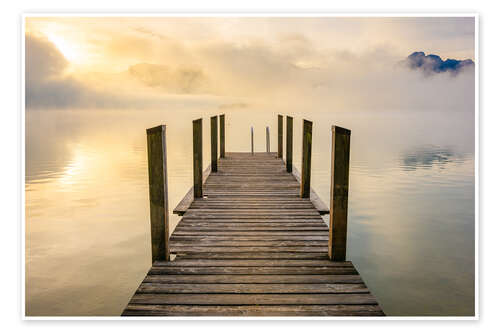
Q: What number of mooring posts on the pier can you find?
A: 8